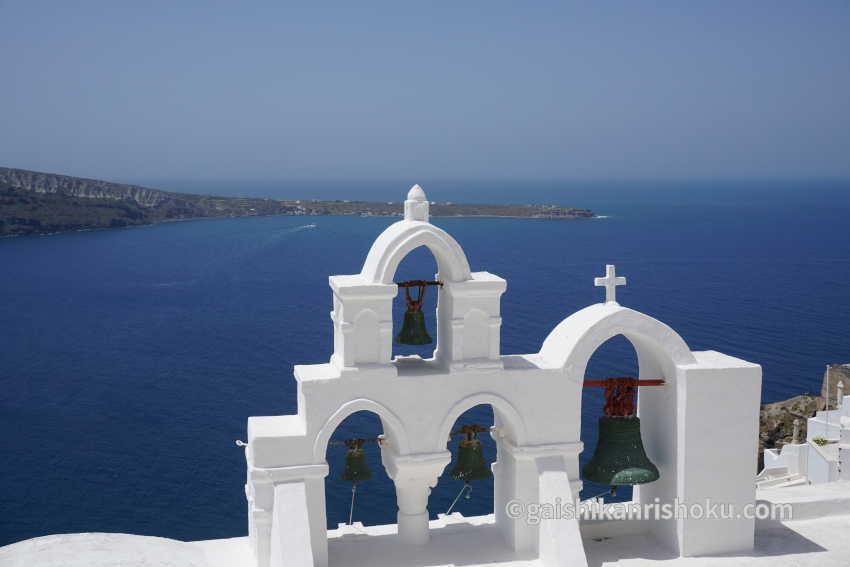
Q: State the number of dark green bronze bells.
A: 4